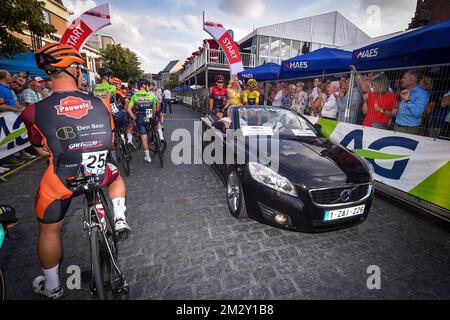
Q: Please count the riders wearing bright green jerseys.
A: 2